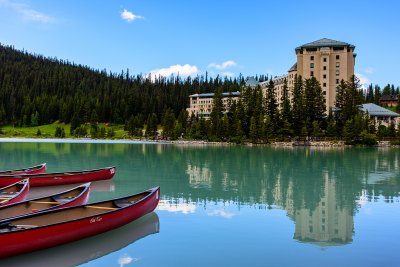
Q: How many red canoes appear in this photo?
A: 5